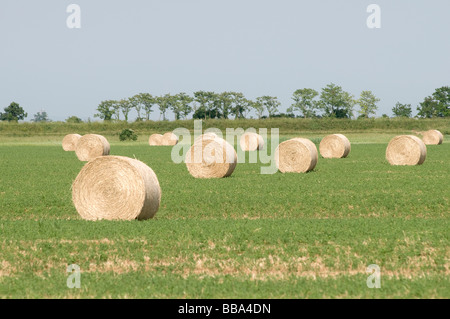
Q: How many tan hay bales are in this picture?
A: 12